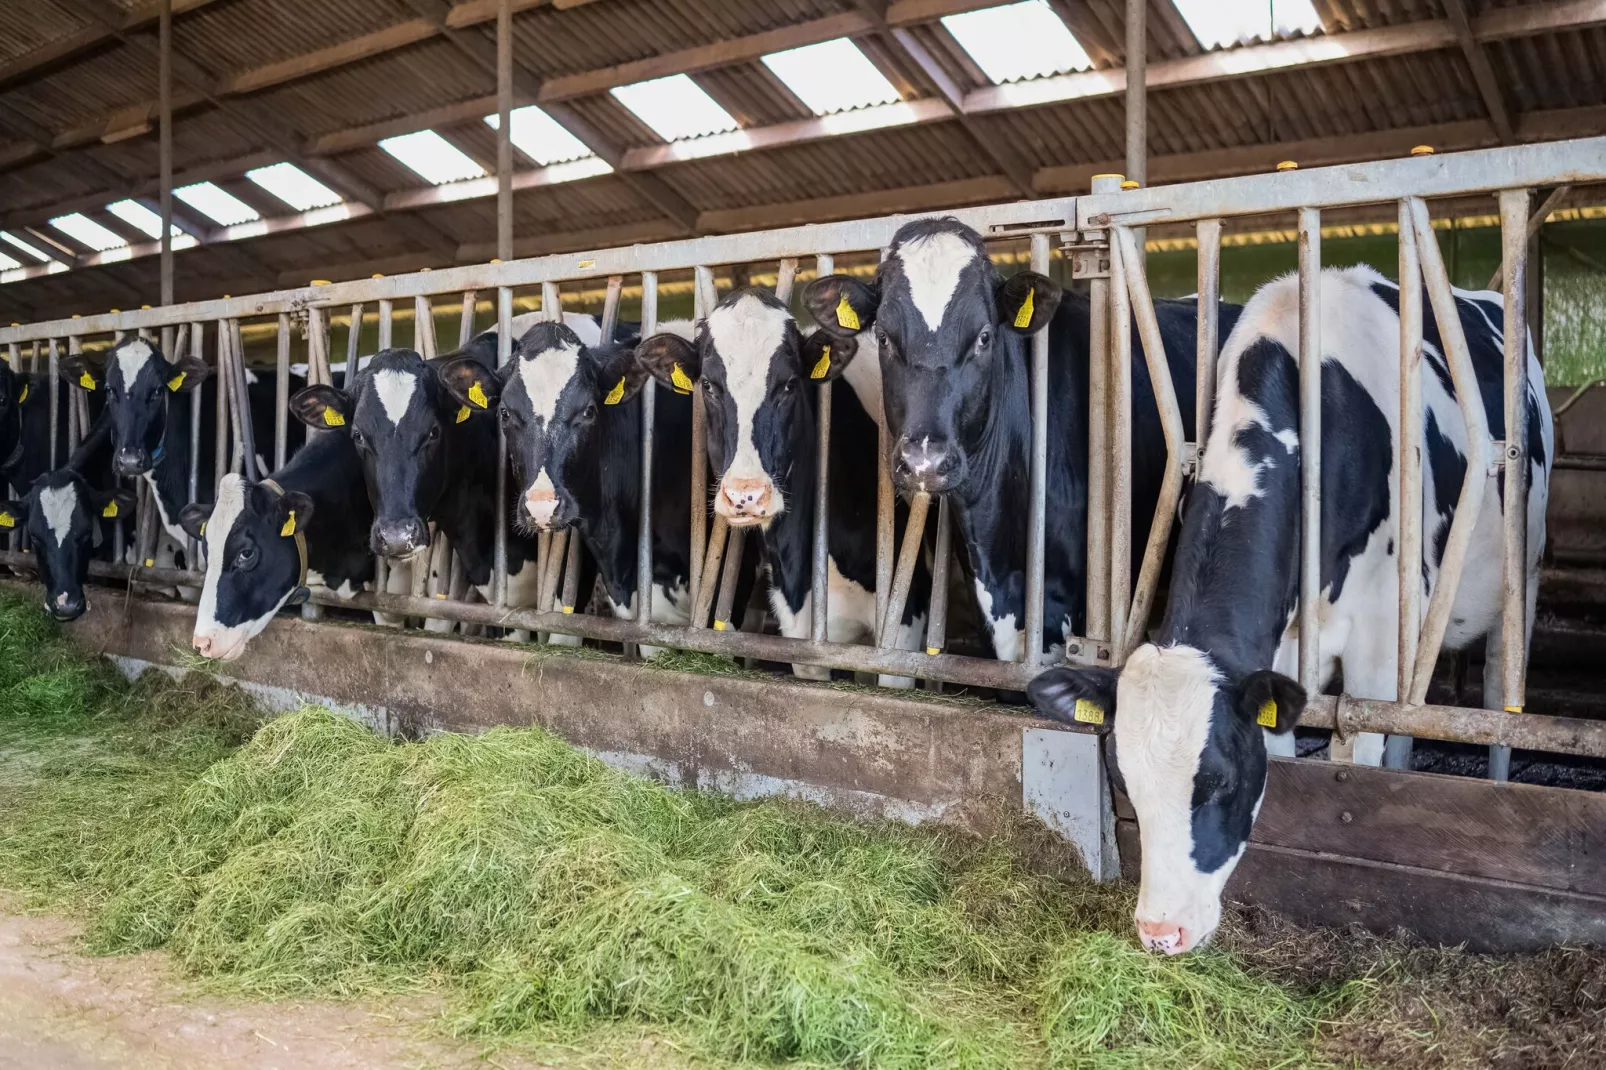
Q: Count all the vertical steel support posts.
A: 3